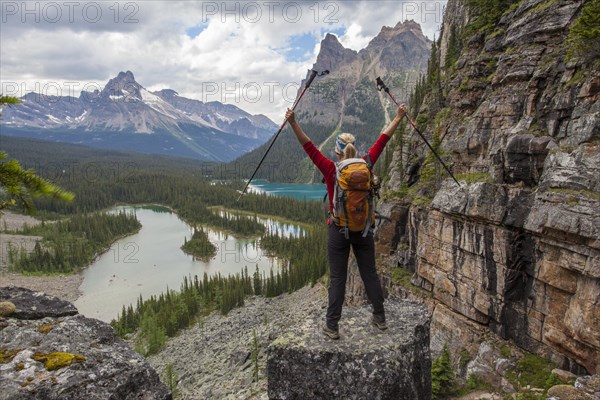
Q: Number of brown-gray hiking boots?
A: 2